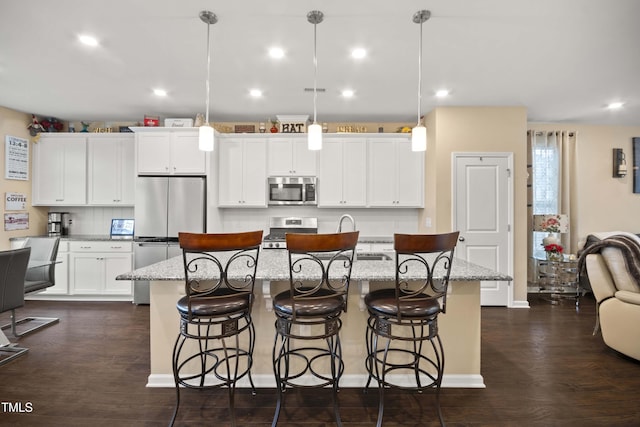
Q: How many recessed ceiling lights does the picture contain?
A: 8